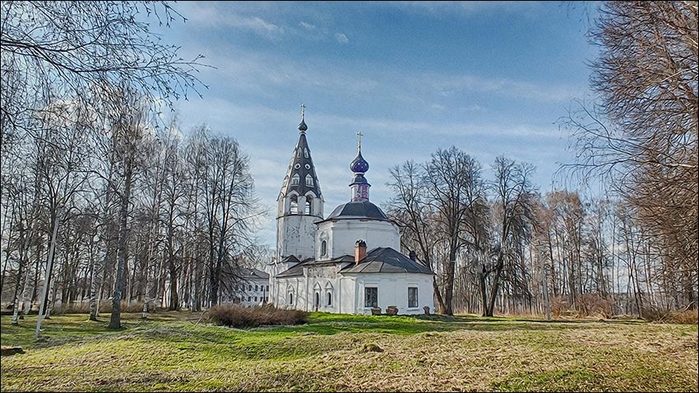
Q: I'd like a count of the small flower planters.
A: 3